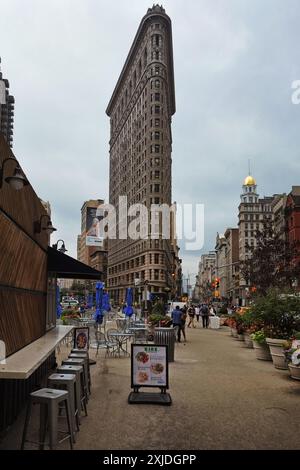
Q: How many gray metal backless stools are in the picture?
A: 6